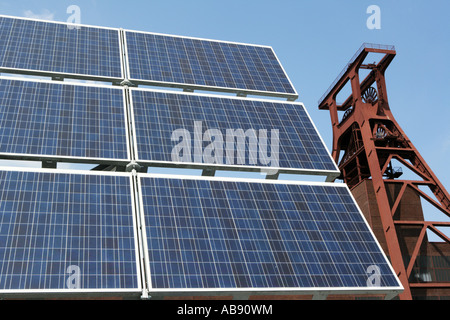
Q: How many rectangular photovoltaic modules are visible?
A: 6